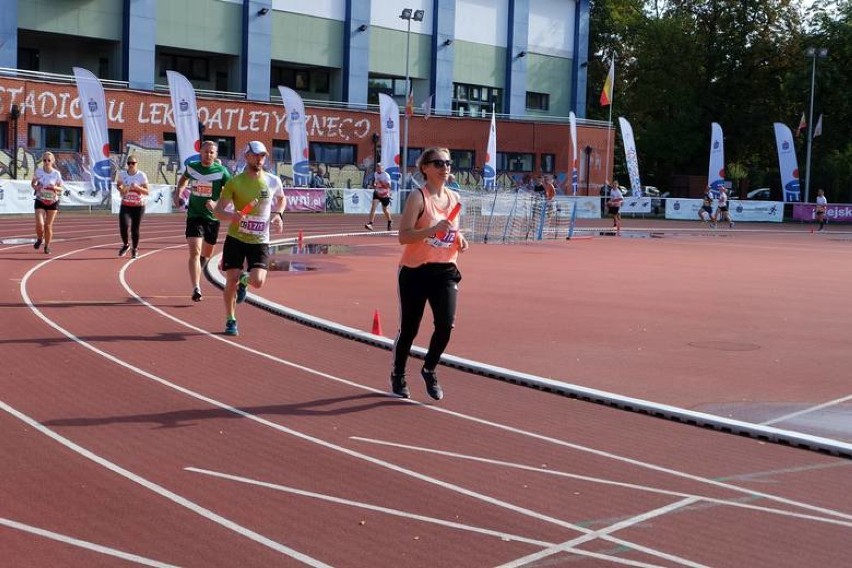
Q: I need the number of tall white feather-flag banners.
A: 9